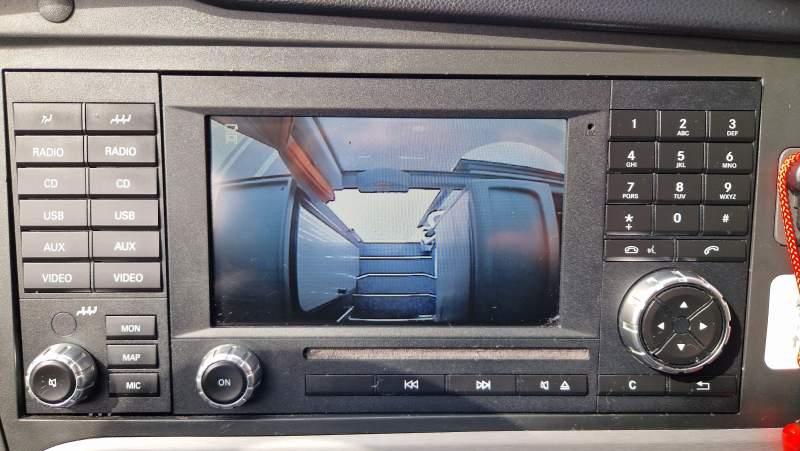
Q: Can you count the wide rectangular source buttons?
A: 10